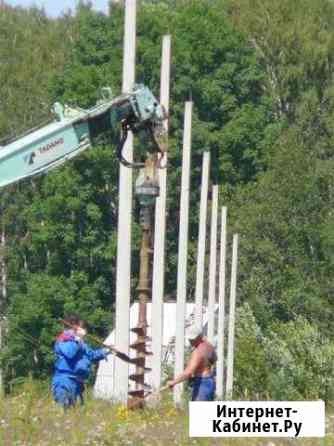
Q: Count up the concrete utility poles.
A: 7